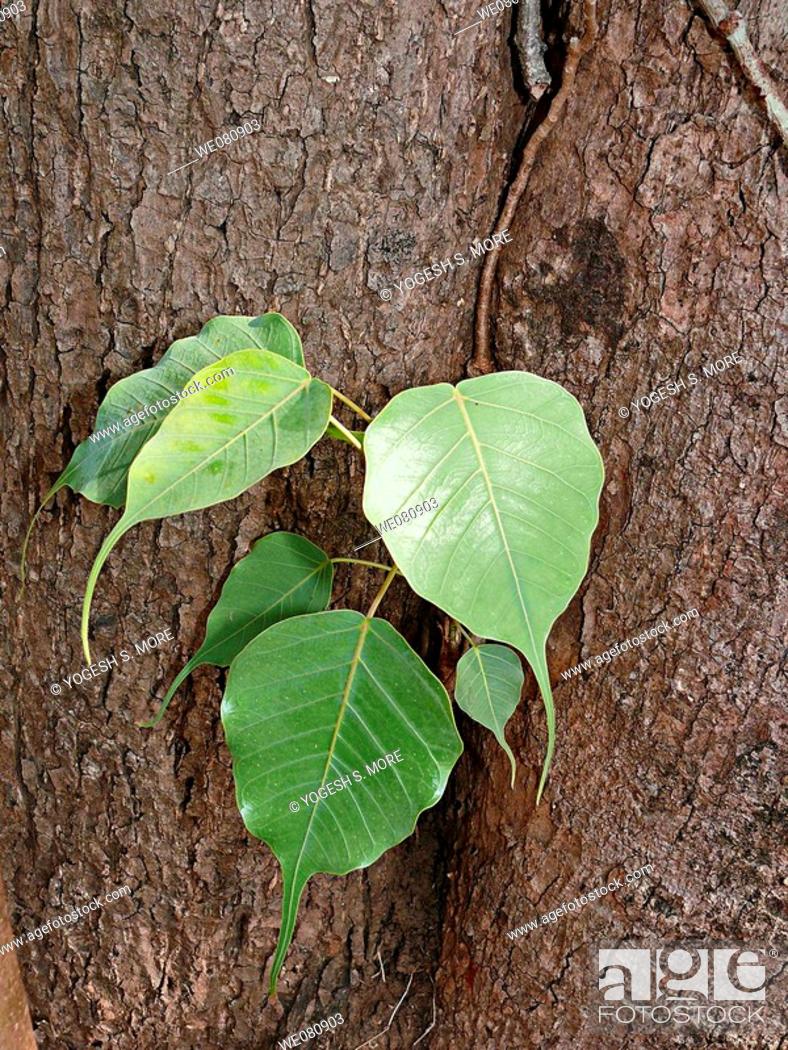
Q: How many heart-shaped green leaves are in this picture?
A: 6